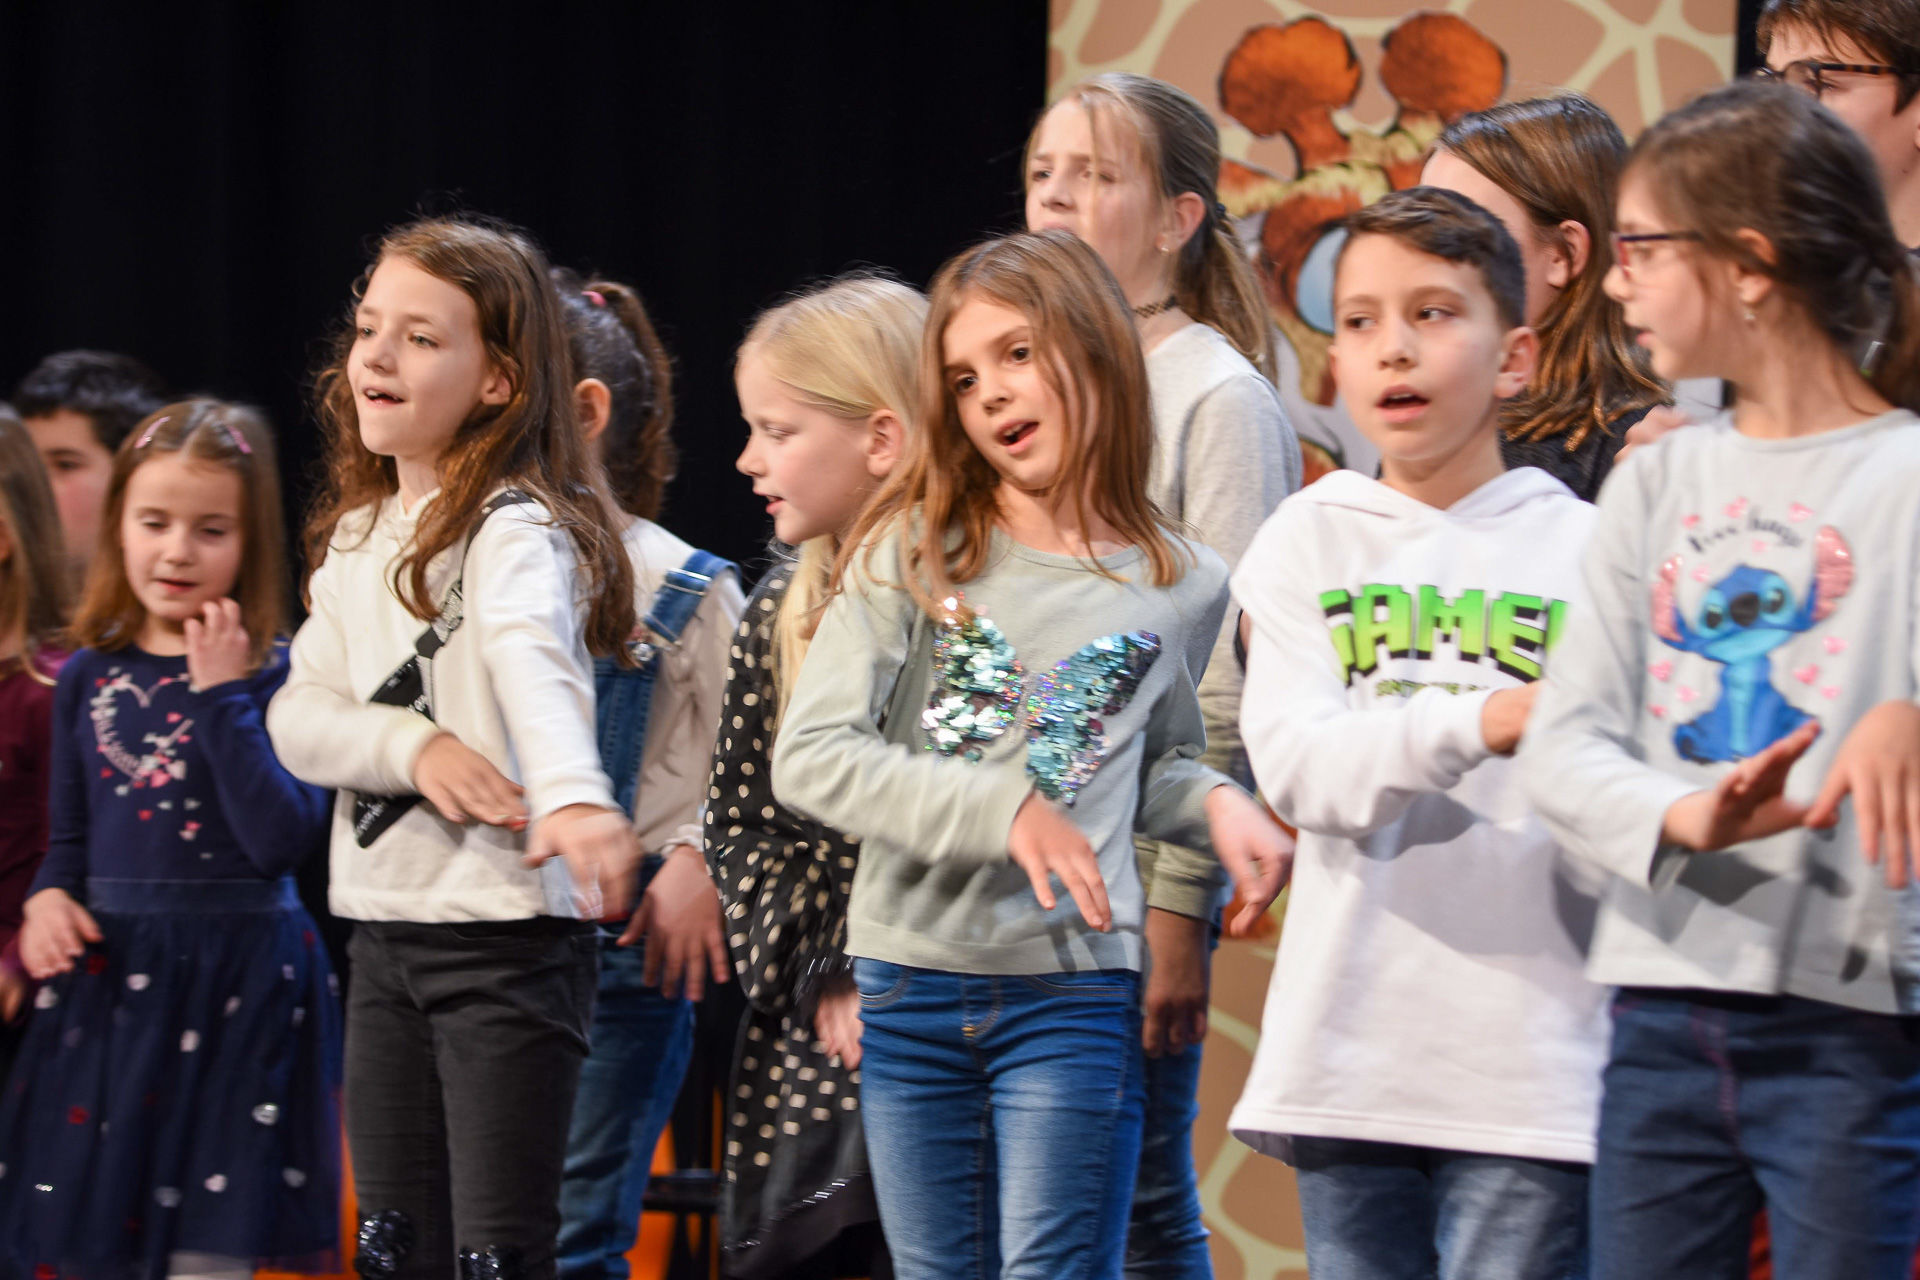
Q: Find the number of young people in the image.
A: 12